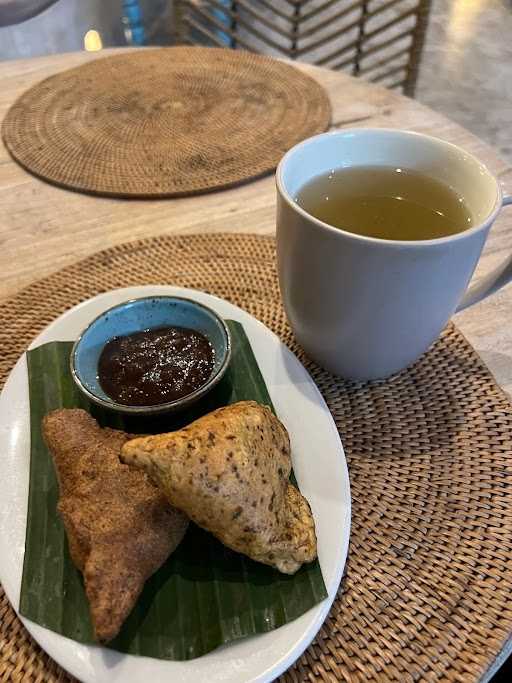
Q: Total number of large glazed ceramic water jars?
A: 0